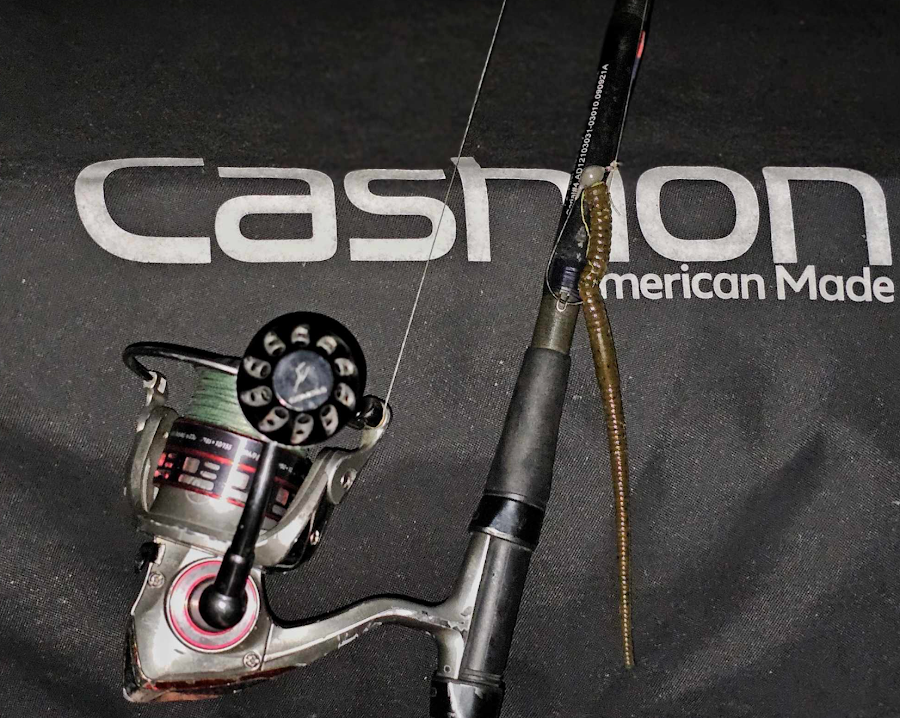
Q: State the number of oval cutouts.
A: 10